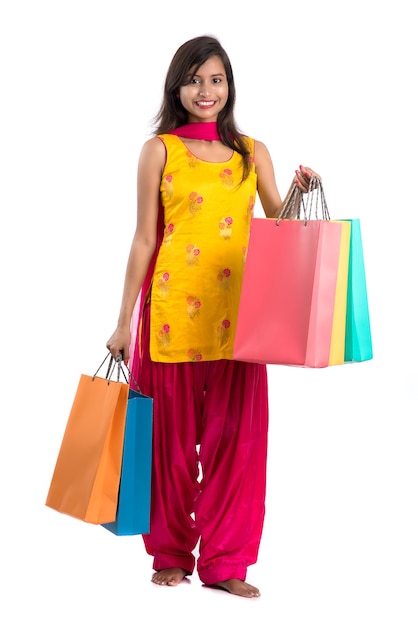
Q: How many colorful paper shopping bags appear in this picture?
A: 5